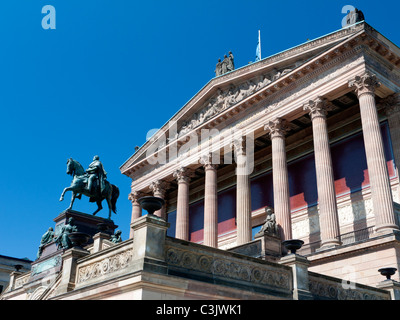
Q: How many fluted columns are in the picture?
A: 8